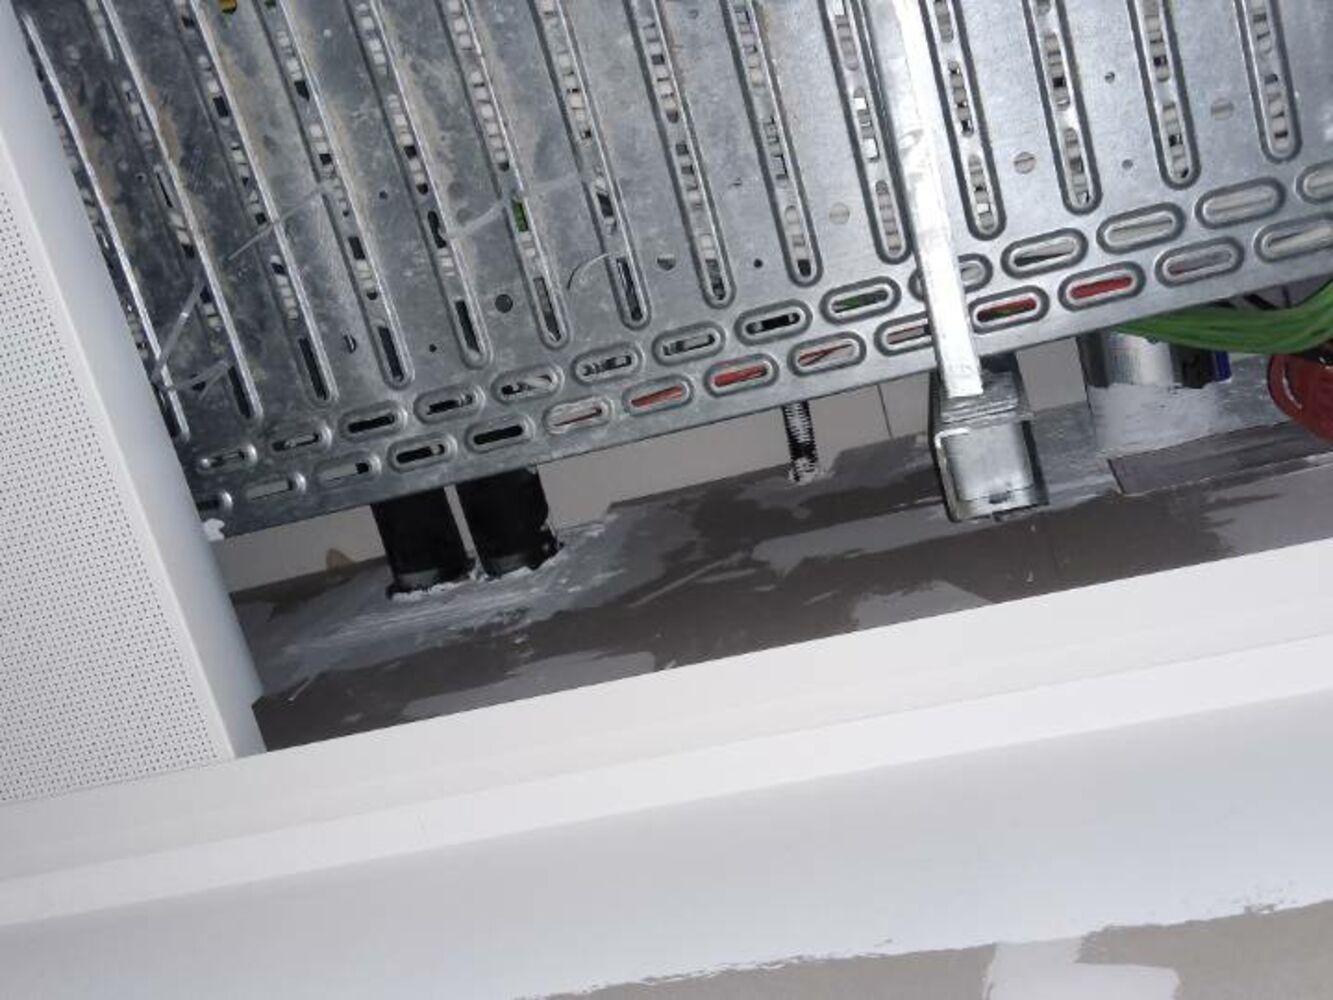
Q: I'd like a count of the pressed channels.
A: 14